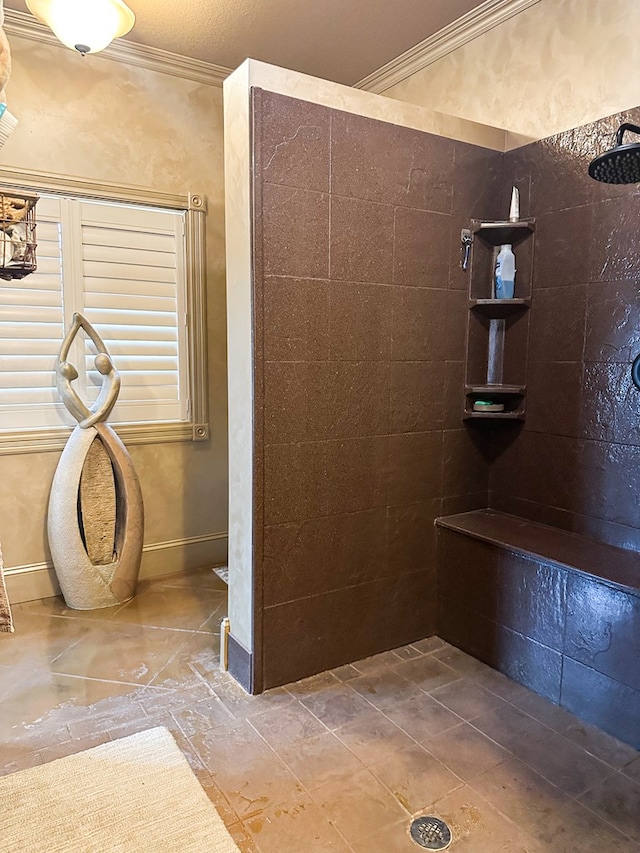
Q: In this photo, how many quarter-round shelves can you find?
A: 4